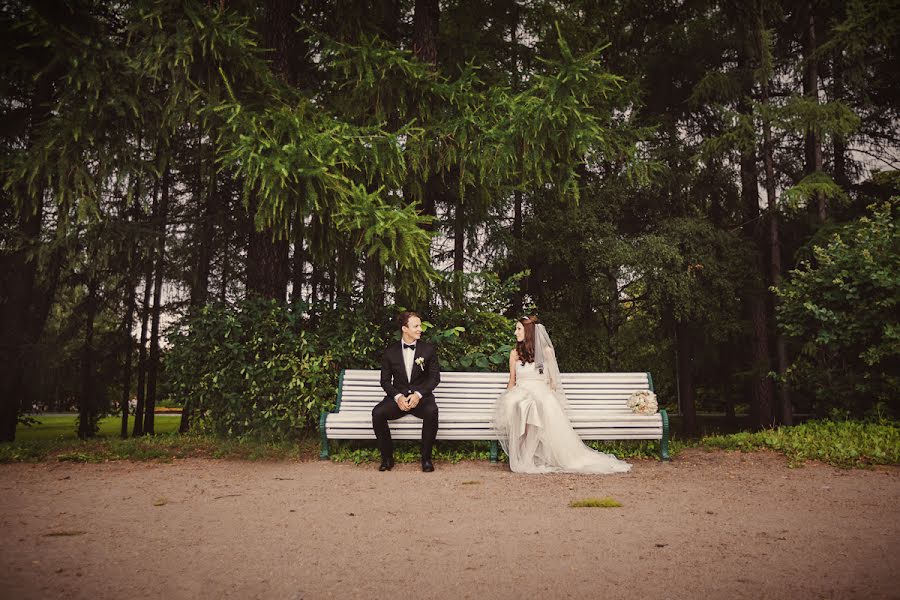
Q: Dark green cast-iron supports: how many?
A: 3